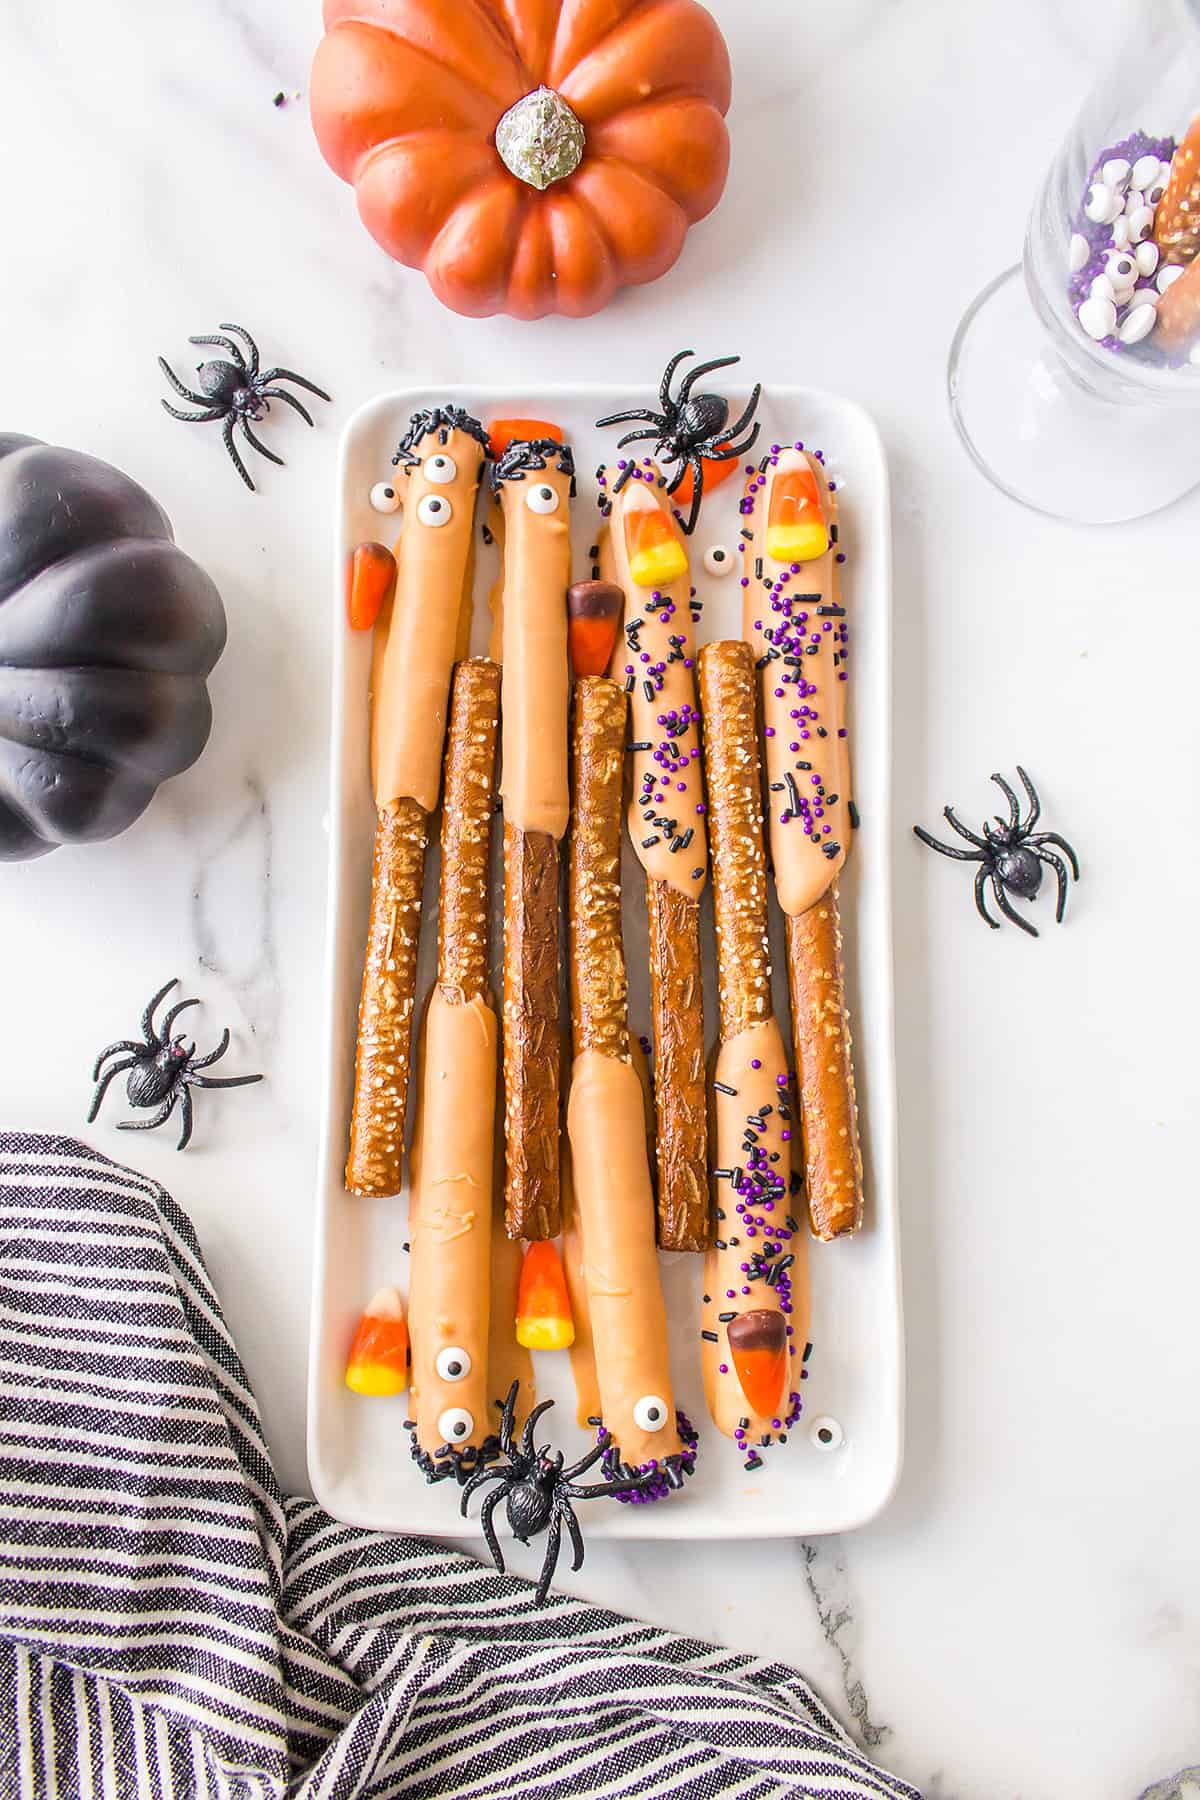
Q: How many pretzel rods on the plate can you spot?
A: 7